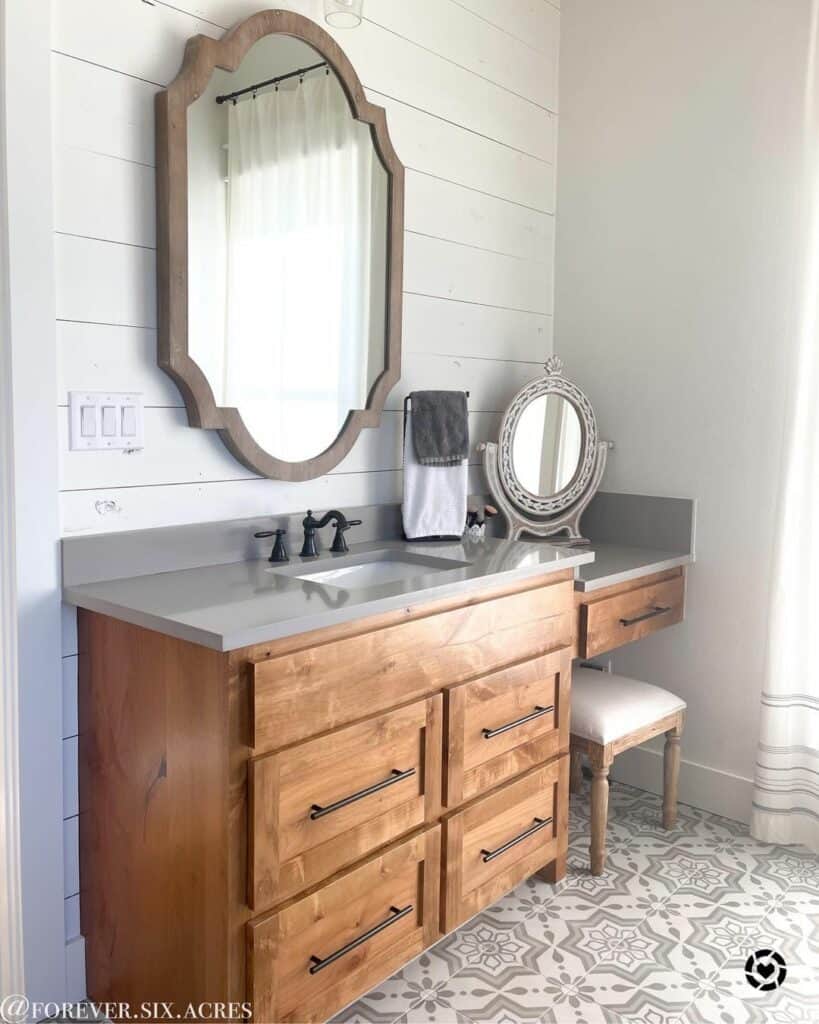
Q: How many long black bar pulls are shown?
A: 5